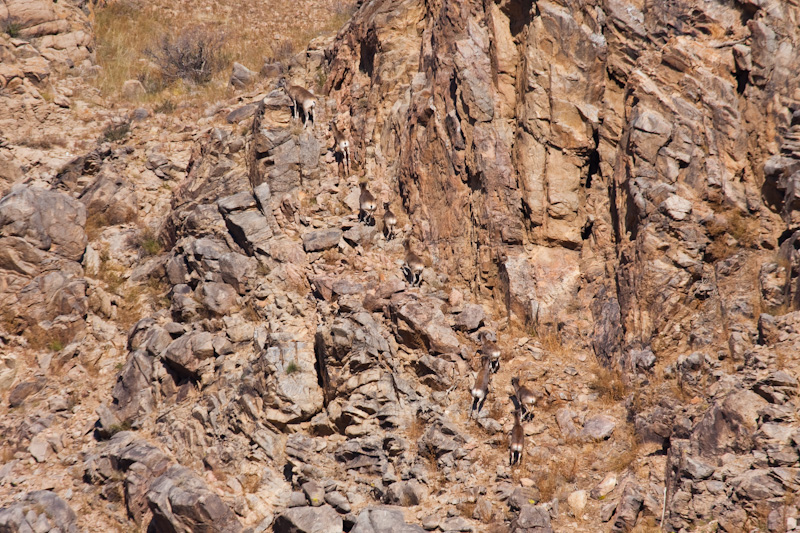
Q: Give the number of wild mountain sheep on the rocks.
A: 9